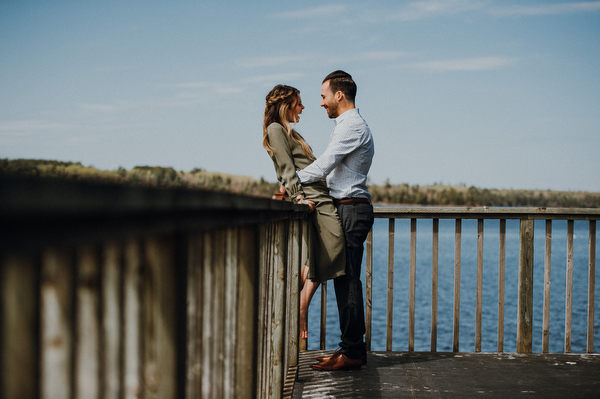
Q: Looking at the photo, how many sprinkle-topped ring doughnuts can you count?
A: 0